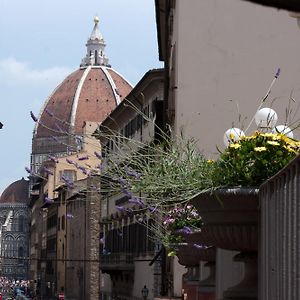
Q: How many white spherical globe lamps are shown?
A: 3